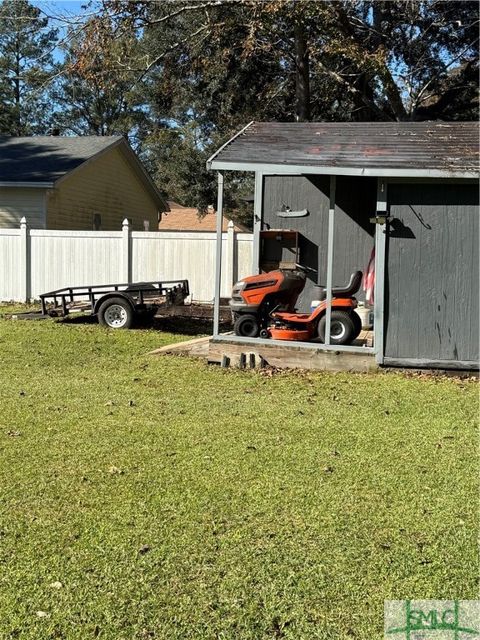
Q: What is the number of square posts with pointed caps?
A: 3